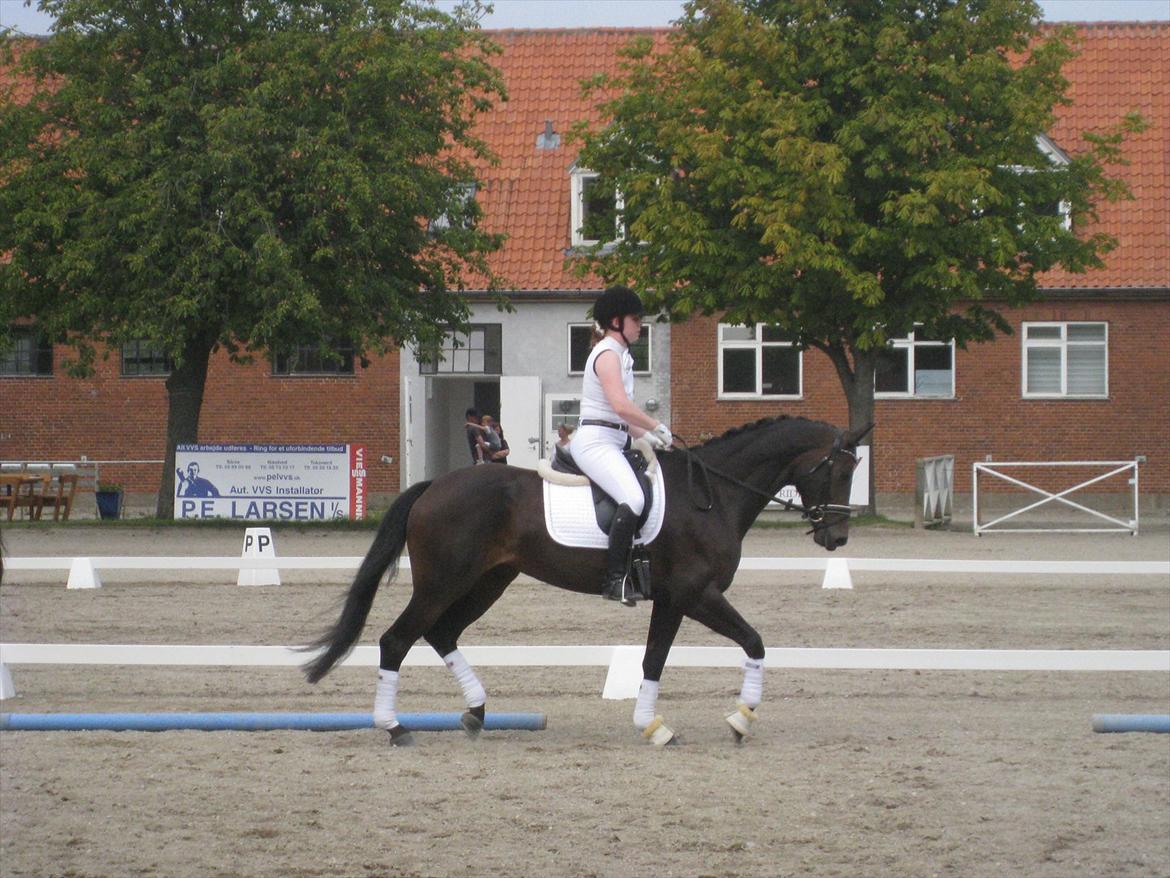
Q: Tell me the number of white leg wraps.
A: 4